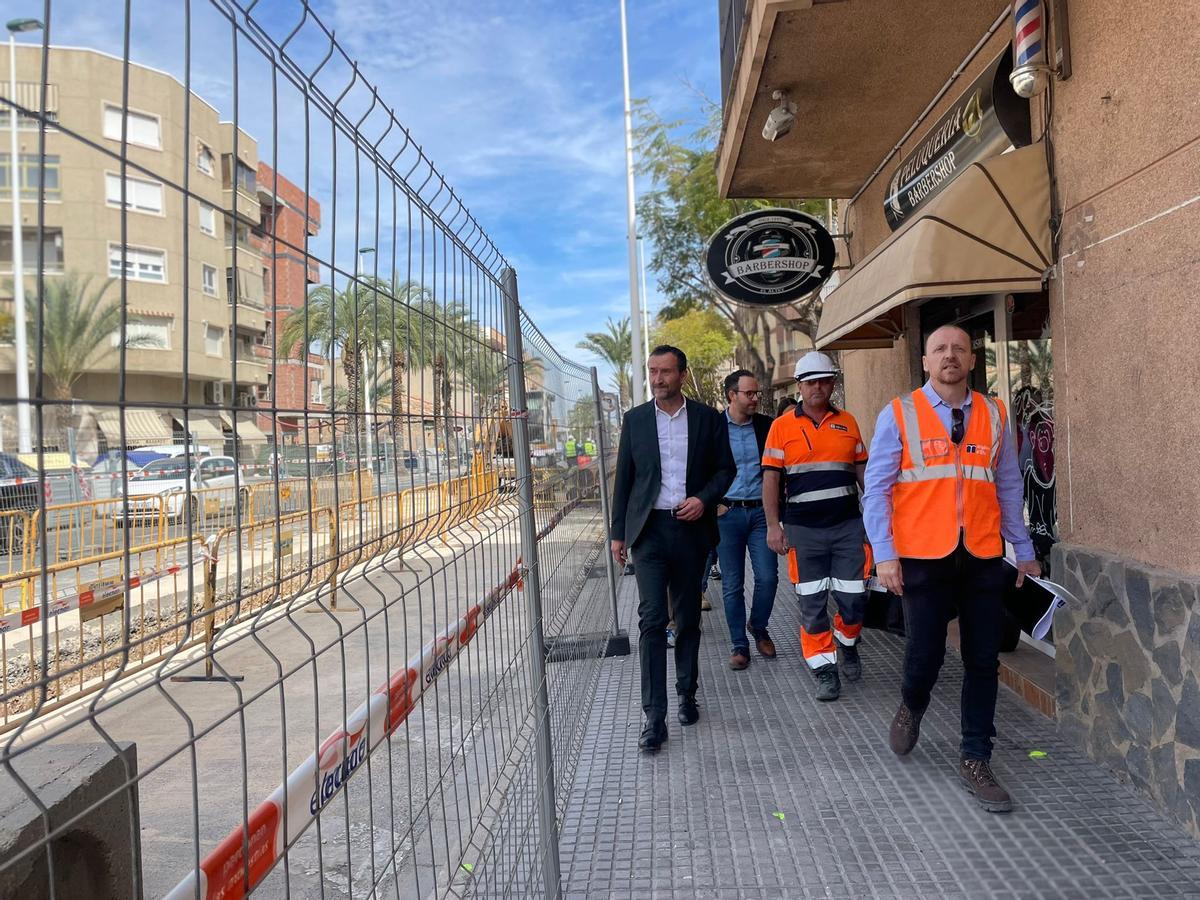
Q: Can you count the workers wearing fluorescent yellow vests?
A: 2